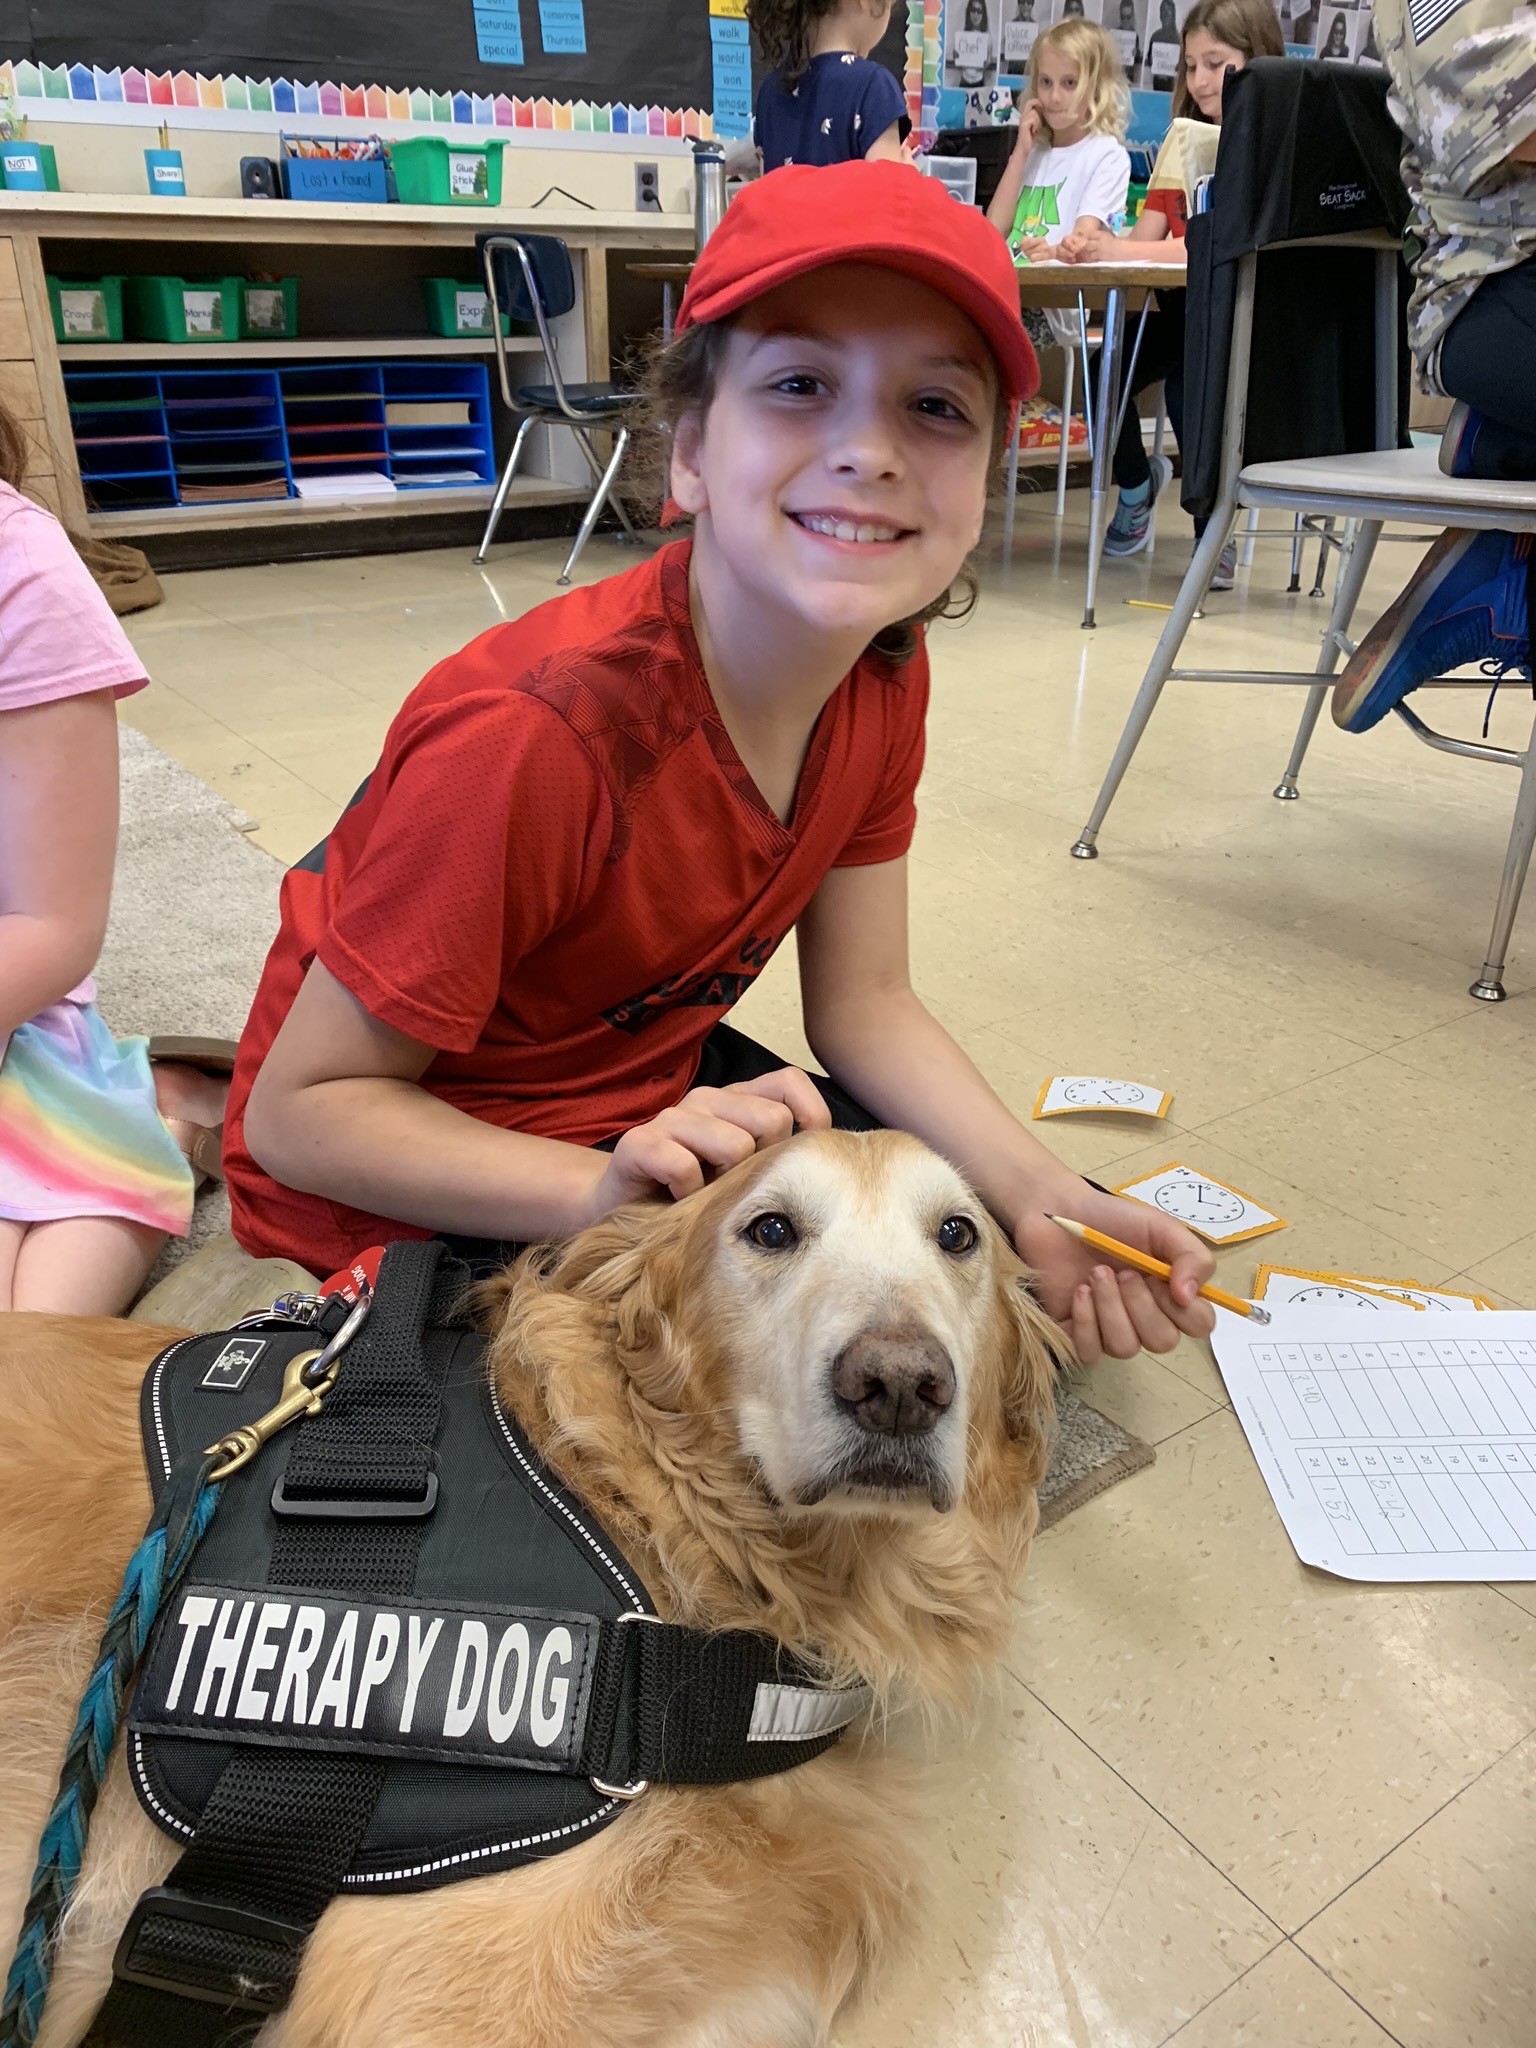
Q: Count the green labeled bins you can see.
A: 5